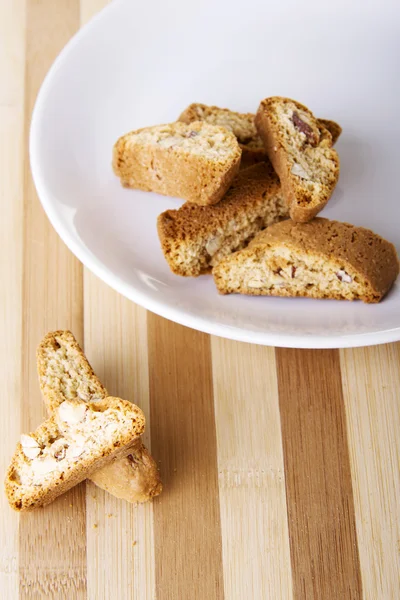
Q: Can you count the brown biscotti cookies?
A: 7